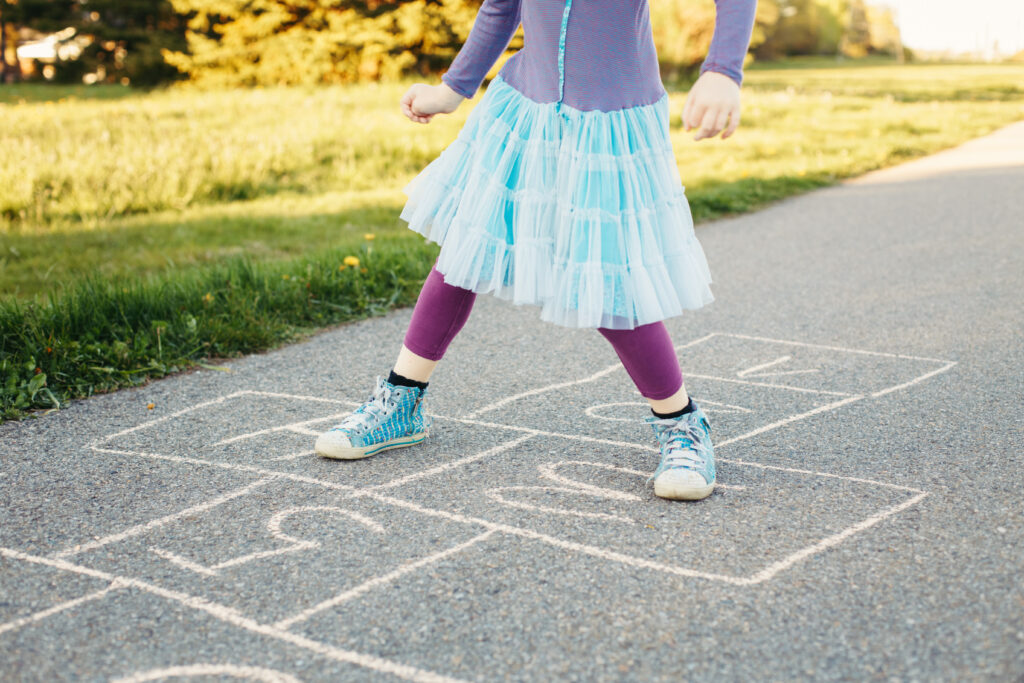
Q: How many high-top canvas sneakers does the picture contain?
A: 2